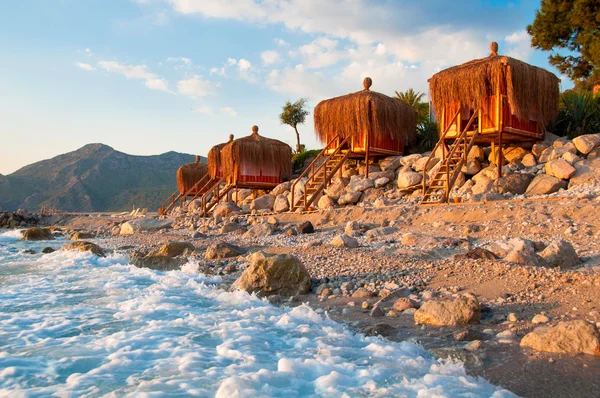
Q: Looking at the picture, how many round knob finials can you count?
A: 5